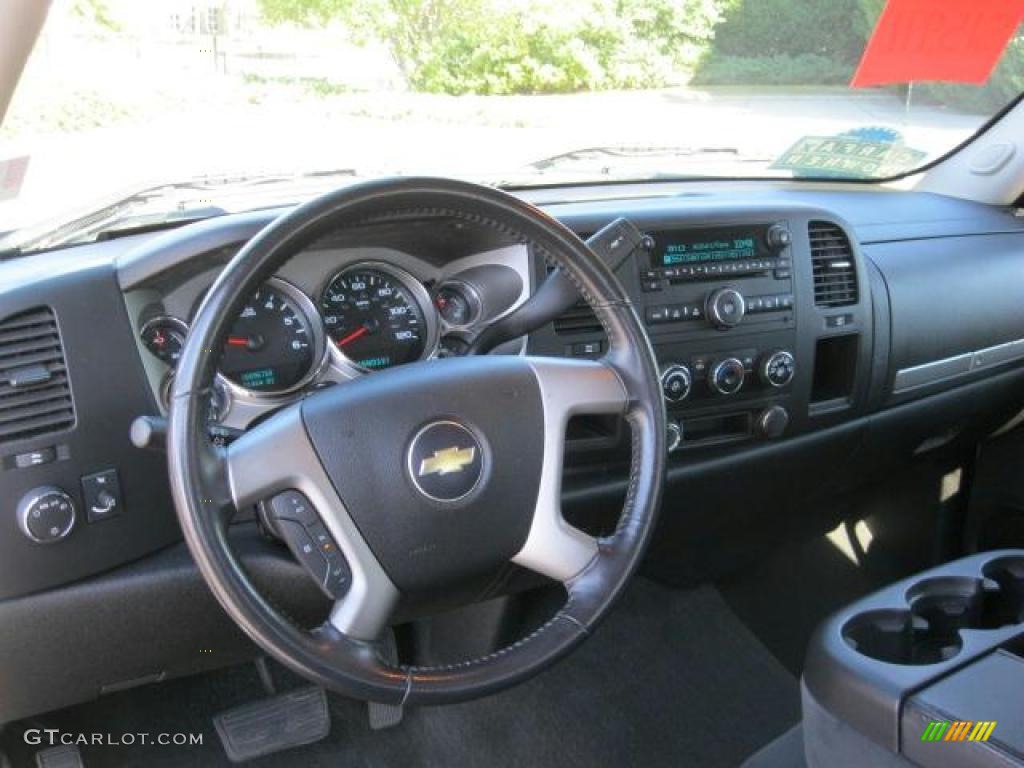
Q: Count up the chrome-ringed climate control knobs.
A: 3